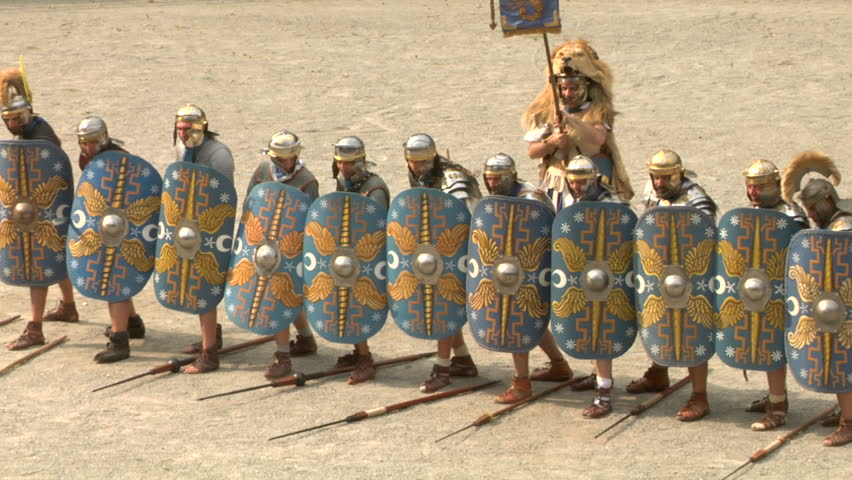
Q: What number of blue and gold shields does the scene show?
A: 11